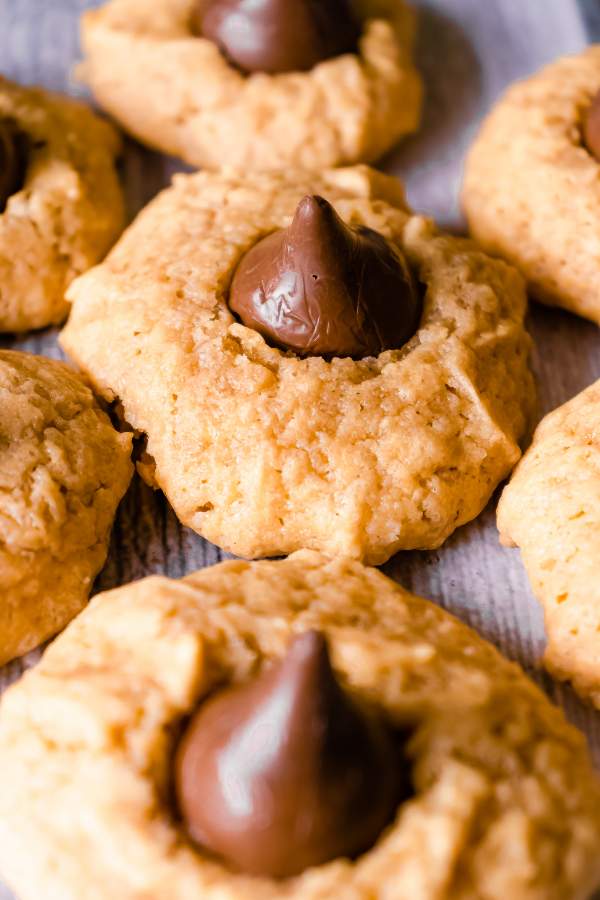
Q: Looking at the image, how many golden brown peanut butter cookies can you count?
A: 7